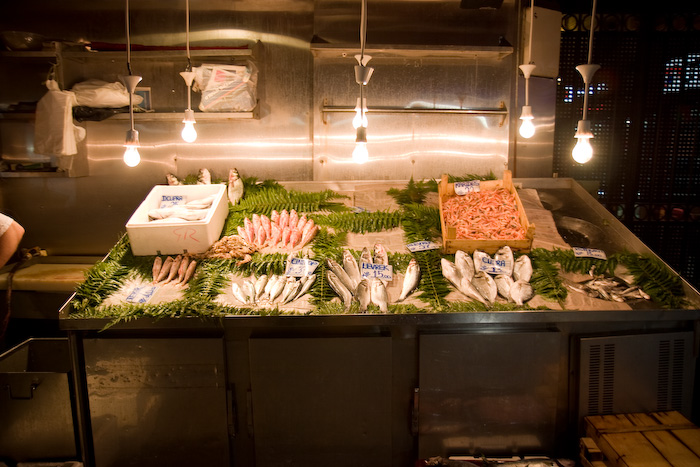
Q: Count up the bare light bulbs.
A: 6